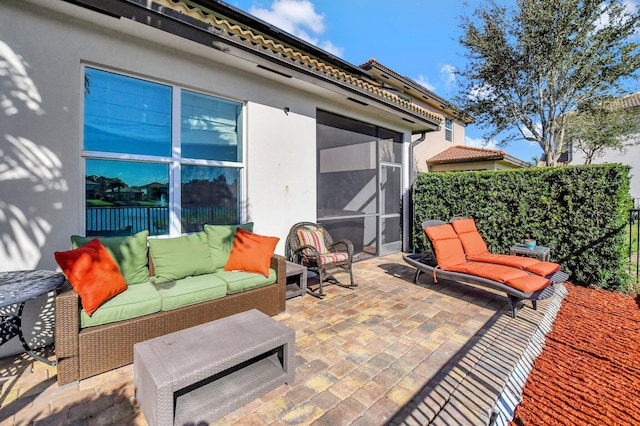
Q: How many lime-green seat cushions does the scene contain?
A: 3